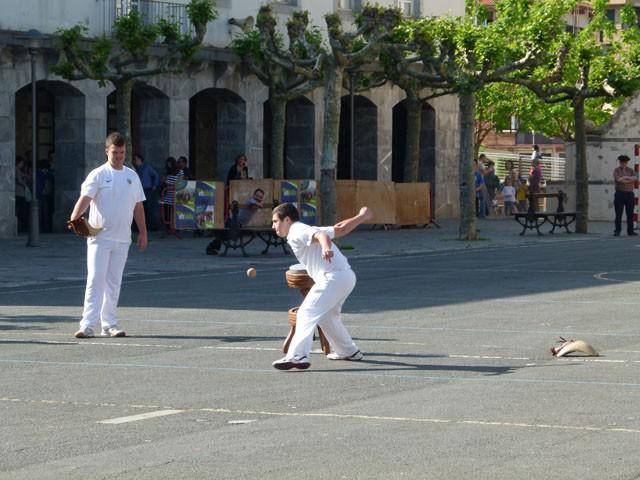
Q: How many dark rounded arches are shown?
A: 6